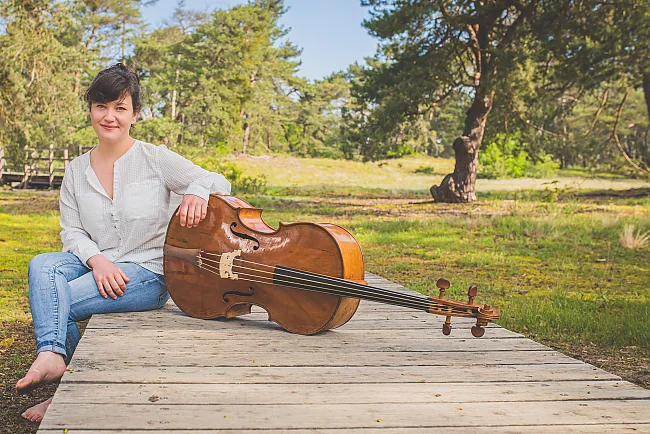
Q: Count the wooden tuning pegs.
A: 4